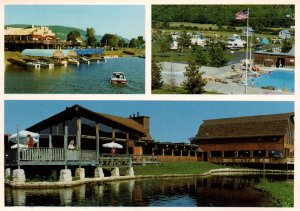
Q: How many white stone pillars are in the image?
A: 7